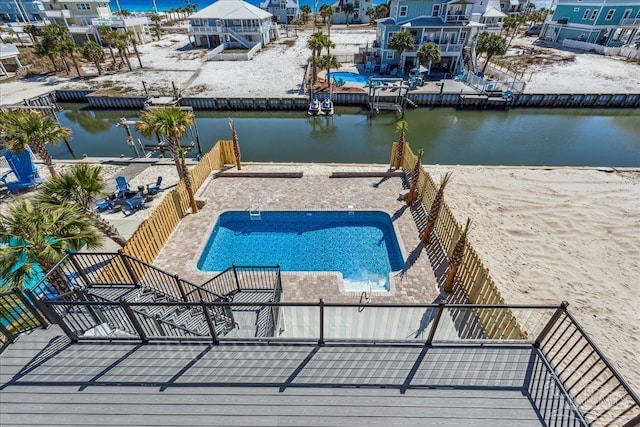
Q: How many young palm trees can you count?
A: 6